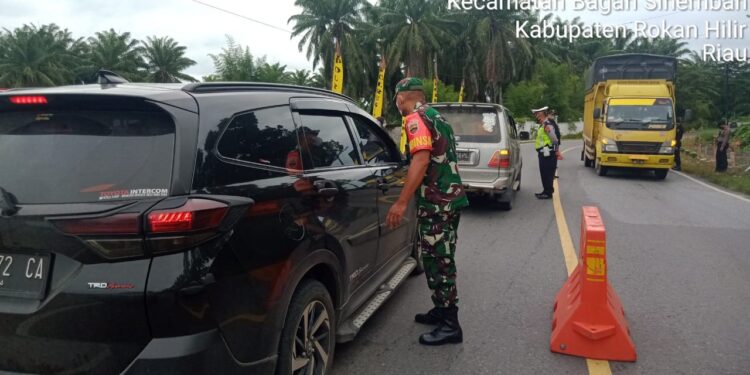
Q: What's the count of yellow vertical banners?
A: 5